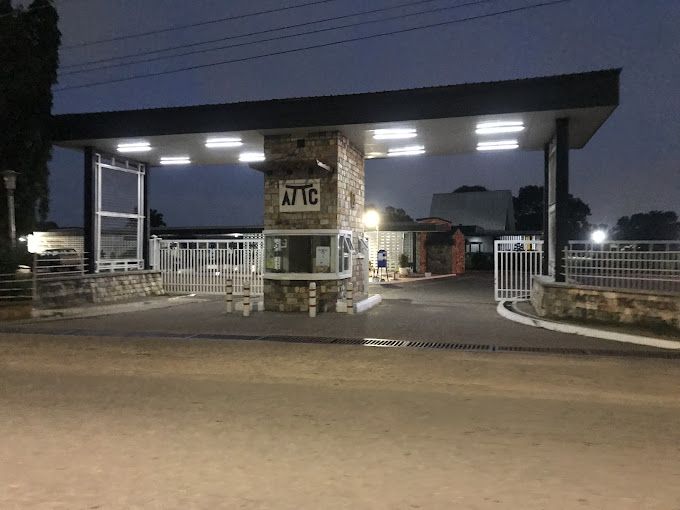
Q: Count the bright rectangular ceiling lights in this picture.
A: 8